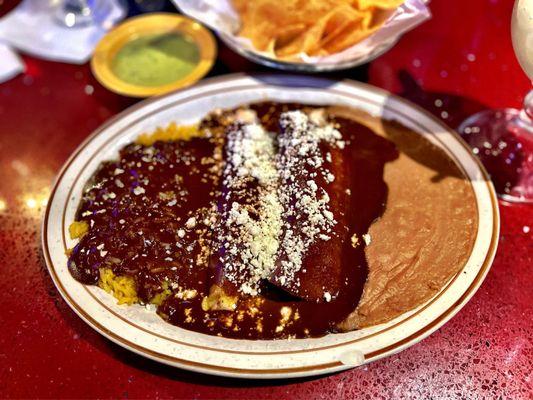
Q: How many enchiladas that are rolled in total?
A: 2